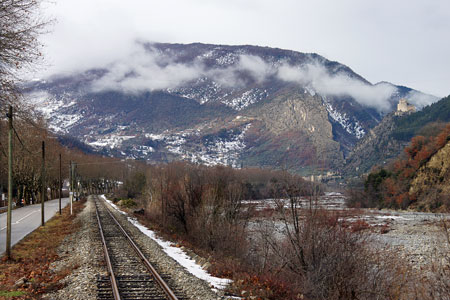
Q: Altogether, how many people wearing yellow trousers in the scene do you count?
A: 0